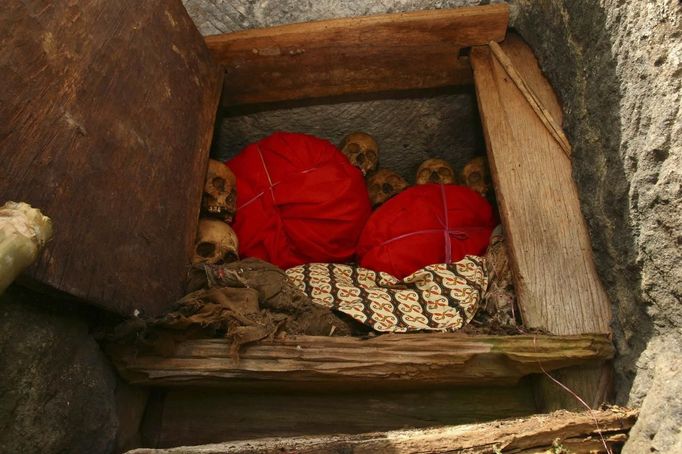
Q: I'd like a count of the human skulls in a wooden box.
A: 6